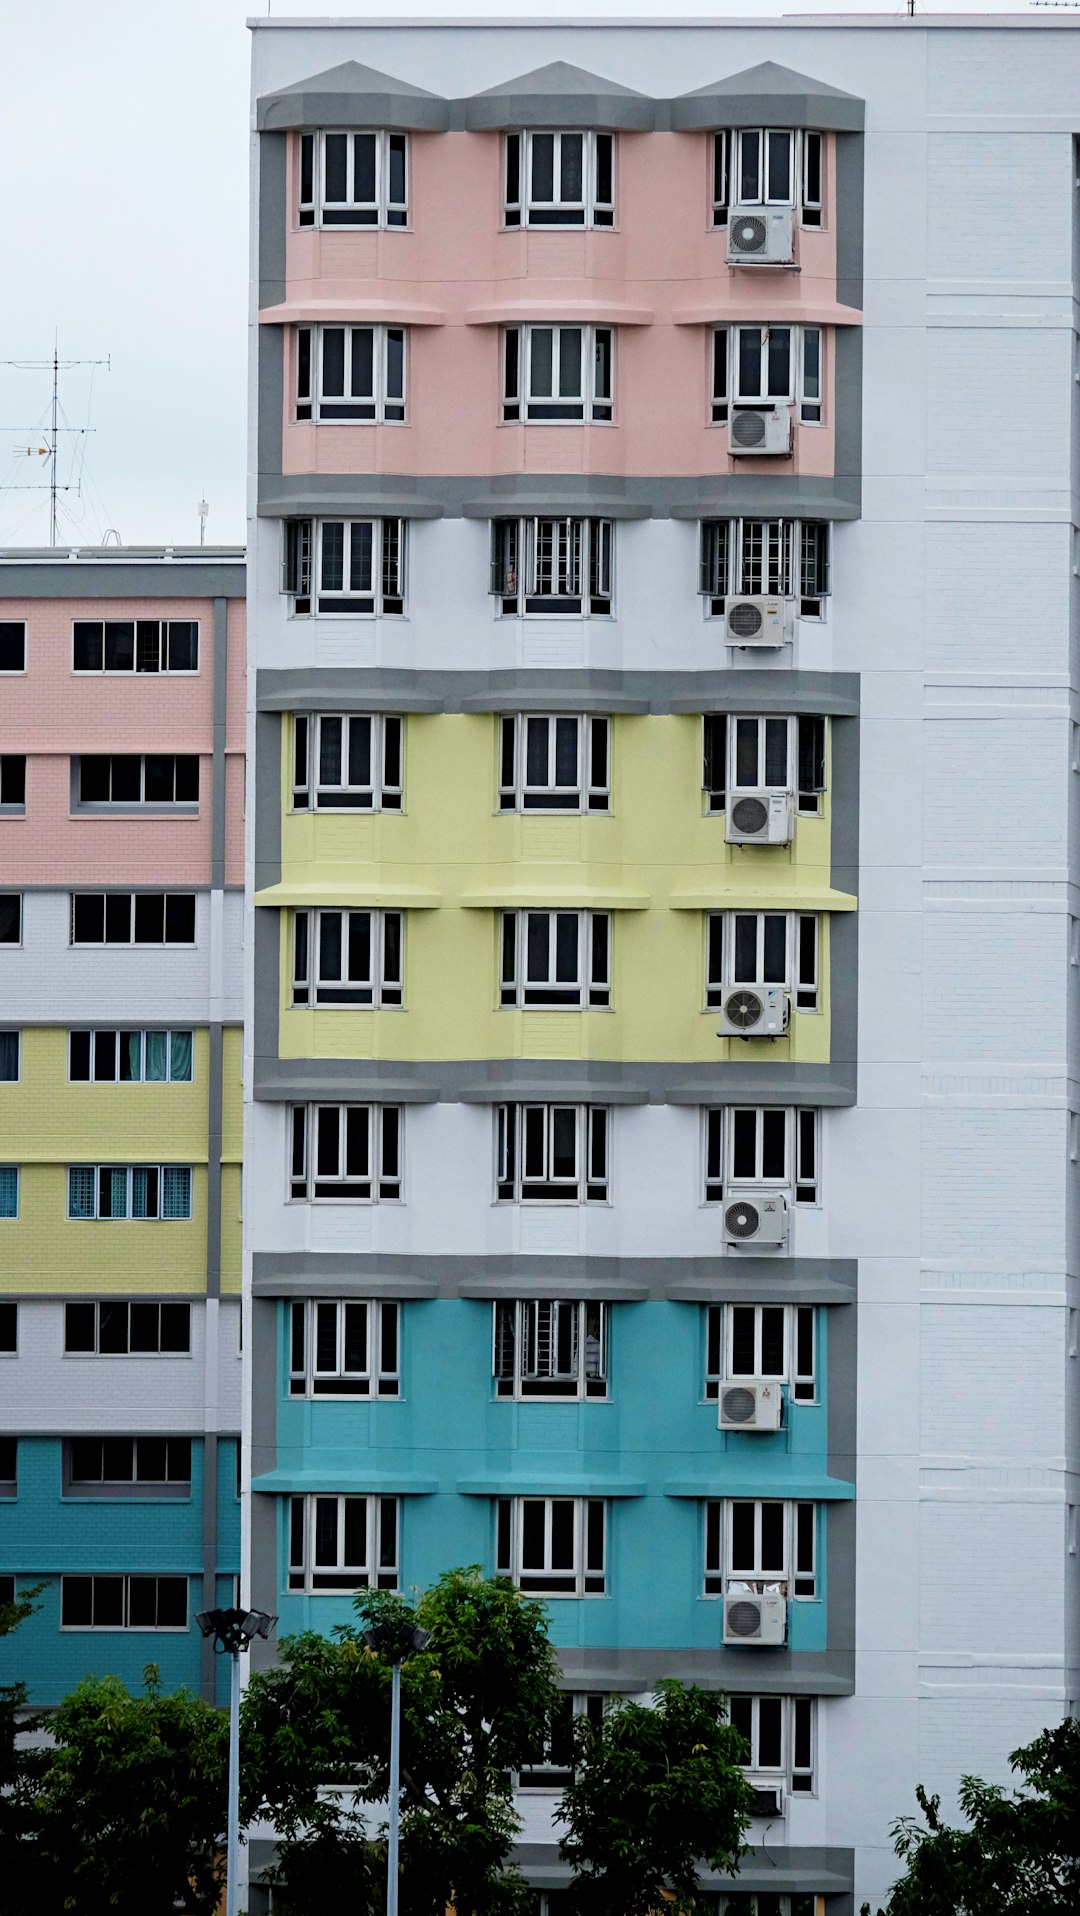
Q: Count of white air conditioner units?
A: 8